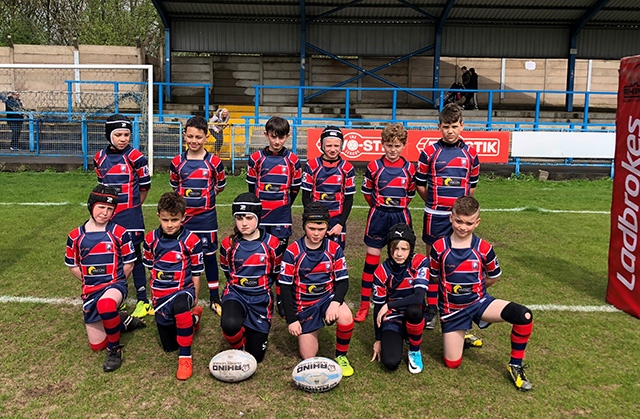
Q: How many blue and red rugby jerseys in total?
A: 12